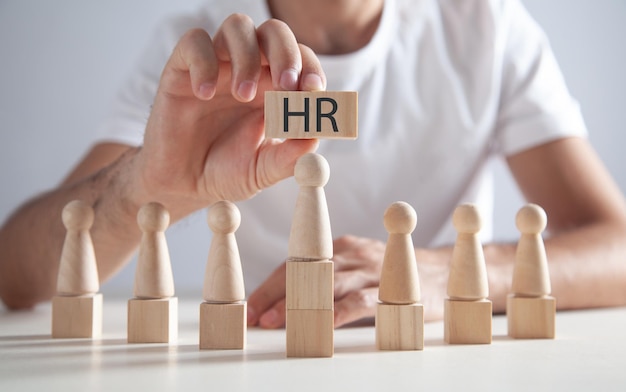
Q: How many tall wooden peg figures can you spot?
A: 7